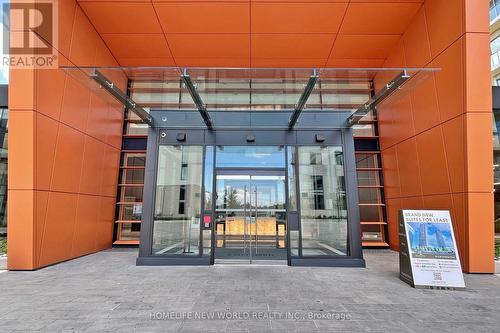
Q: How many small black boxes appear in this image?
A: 3